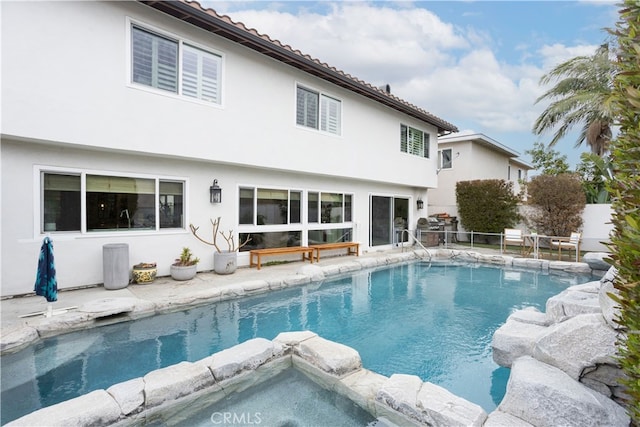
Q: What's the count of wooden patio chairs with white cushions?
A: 2